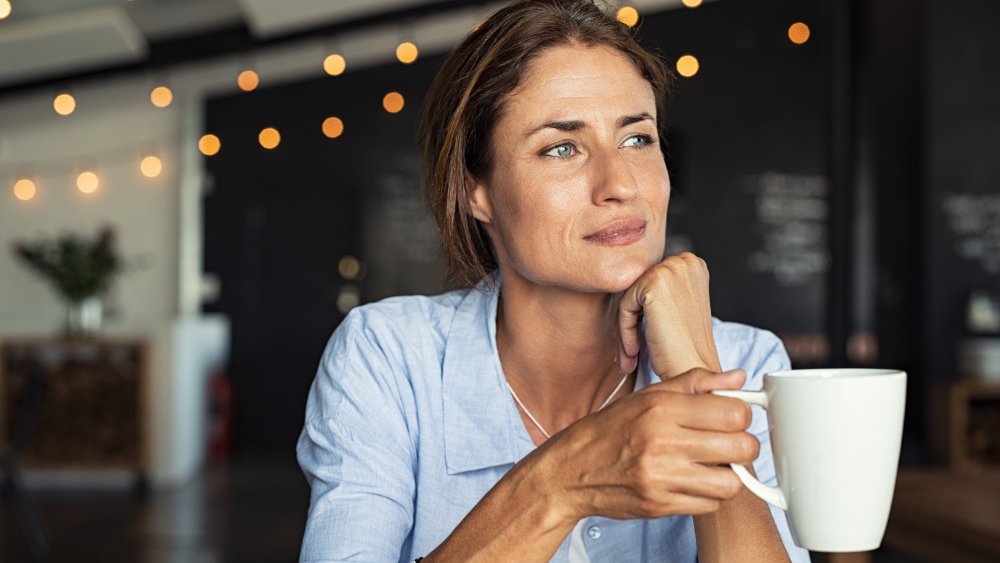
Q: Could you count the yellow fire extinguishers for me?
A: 0